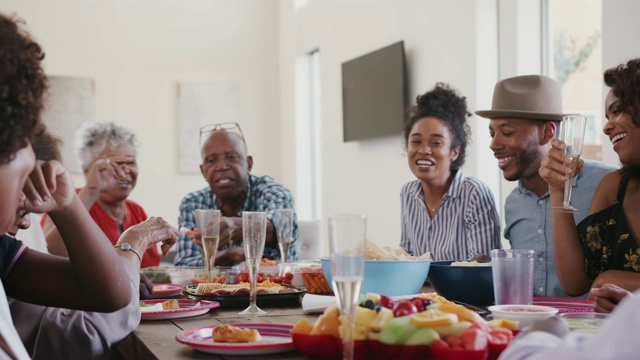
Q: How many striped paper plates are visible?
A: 4